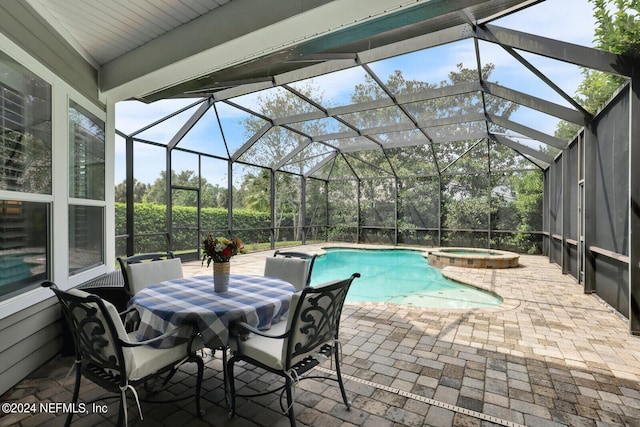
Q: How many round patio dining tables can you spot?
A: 1